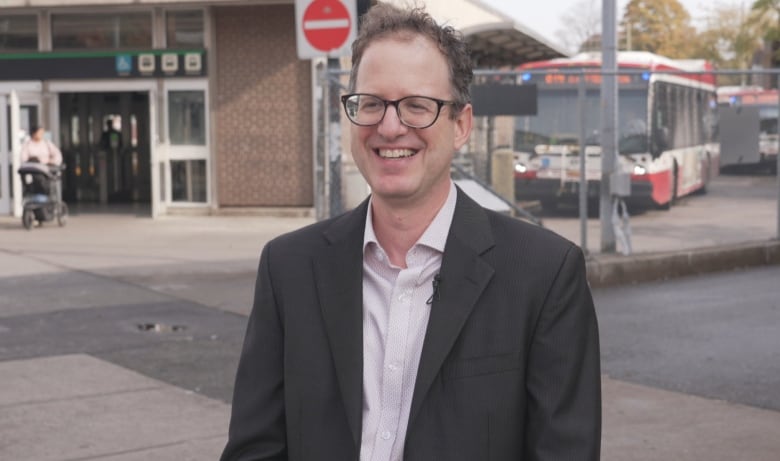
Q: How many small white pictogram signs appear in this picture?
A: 3